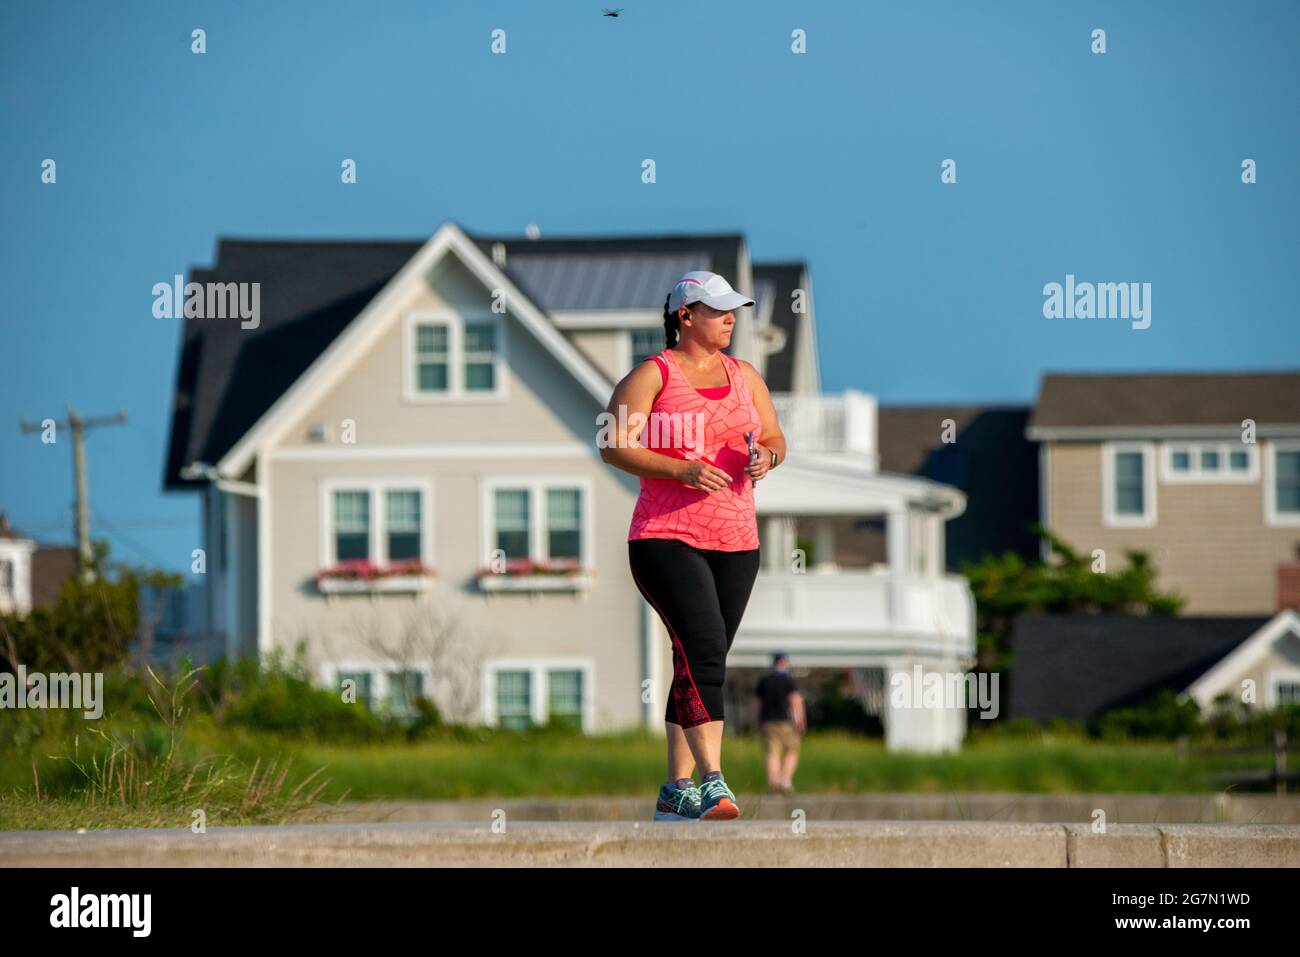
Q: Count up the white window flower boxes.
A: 2